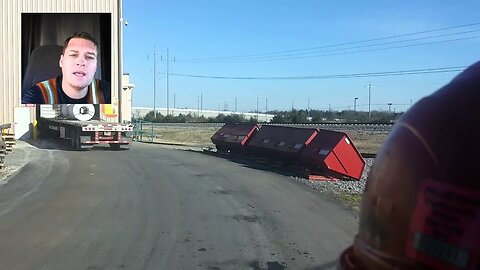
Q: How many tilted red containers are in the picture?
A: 3